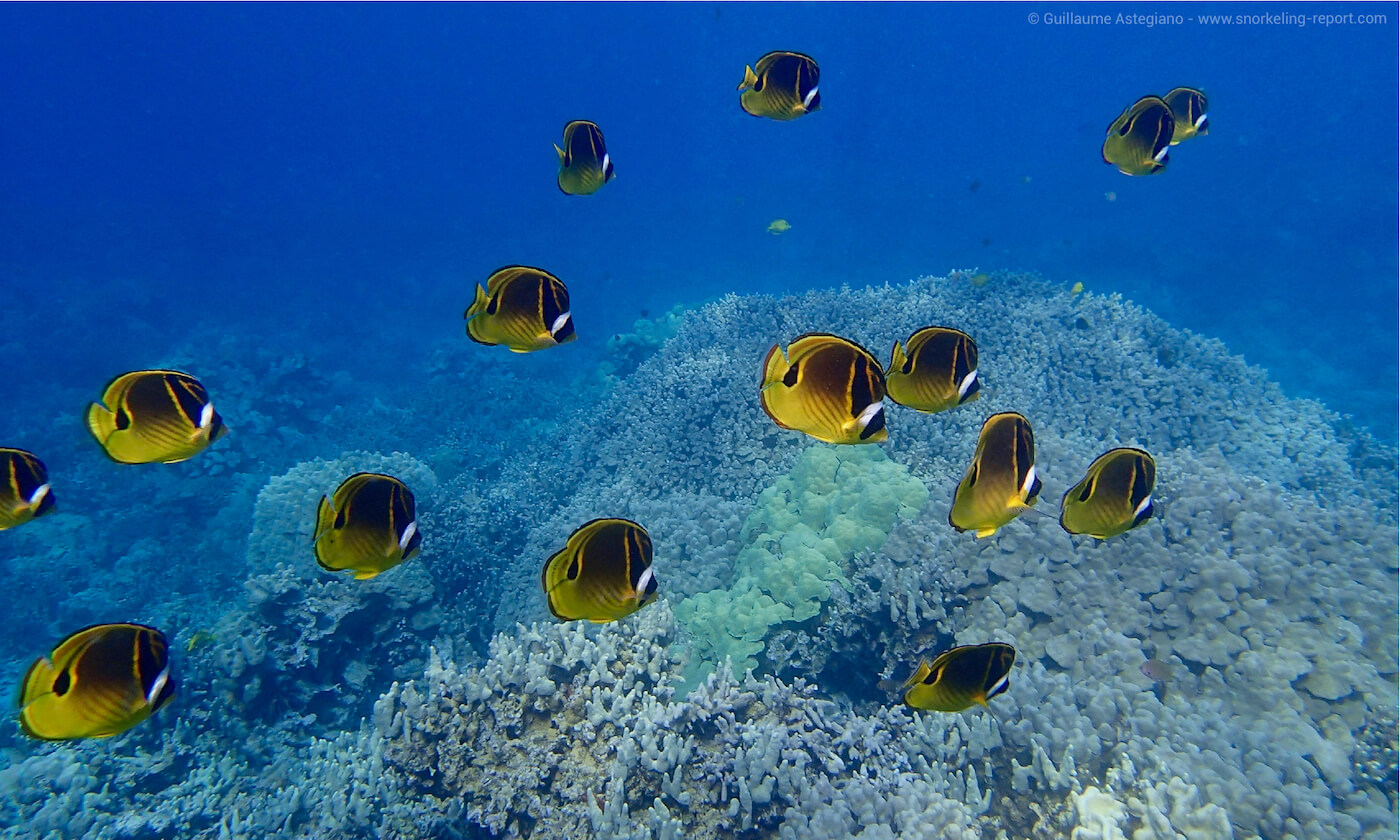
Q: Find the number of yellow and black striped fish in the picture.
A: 15